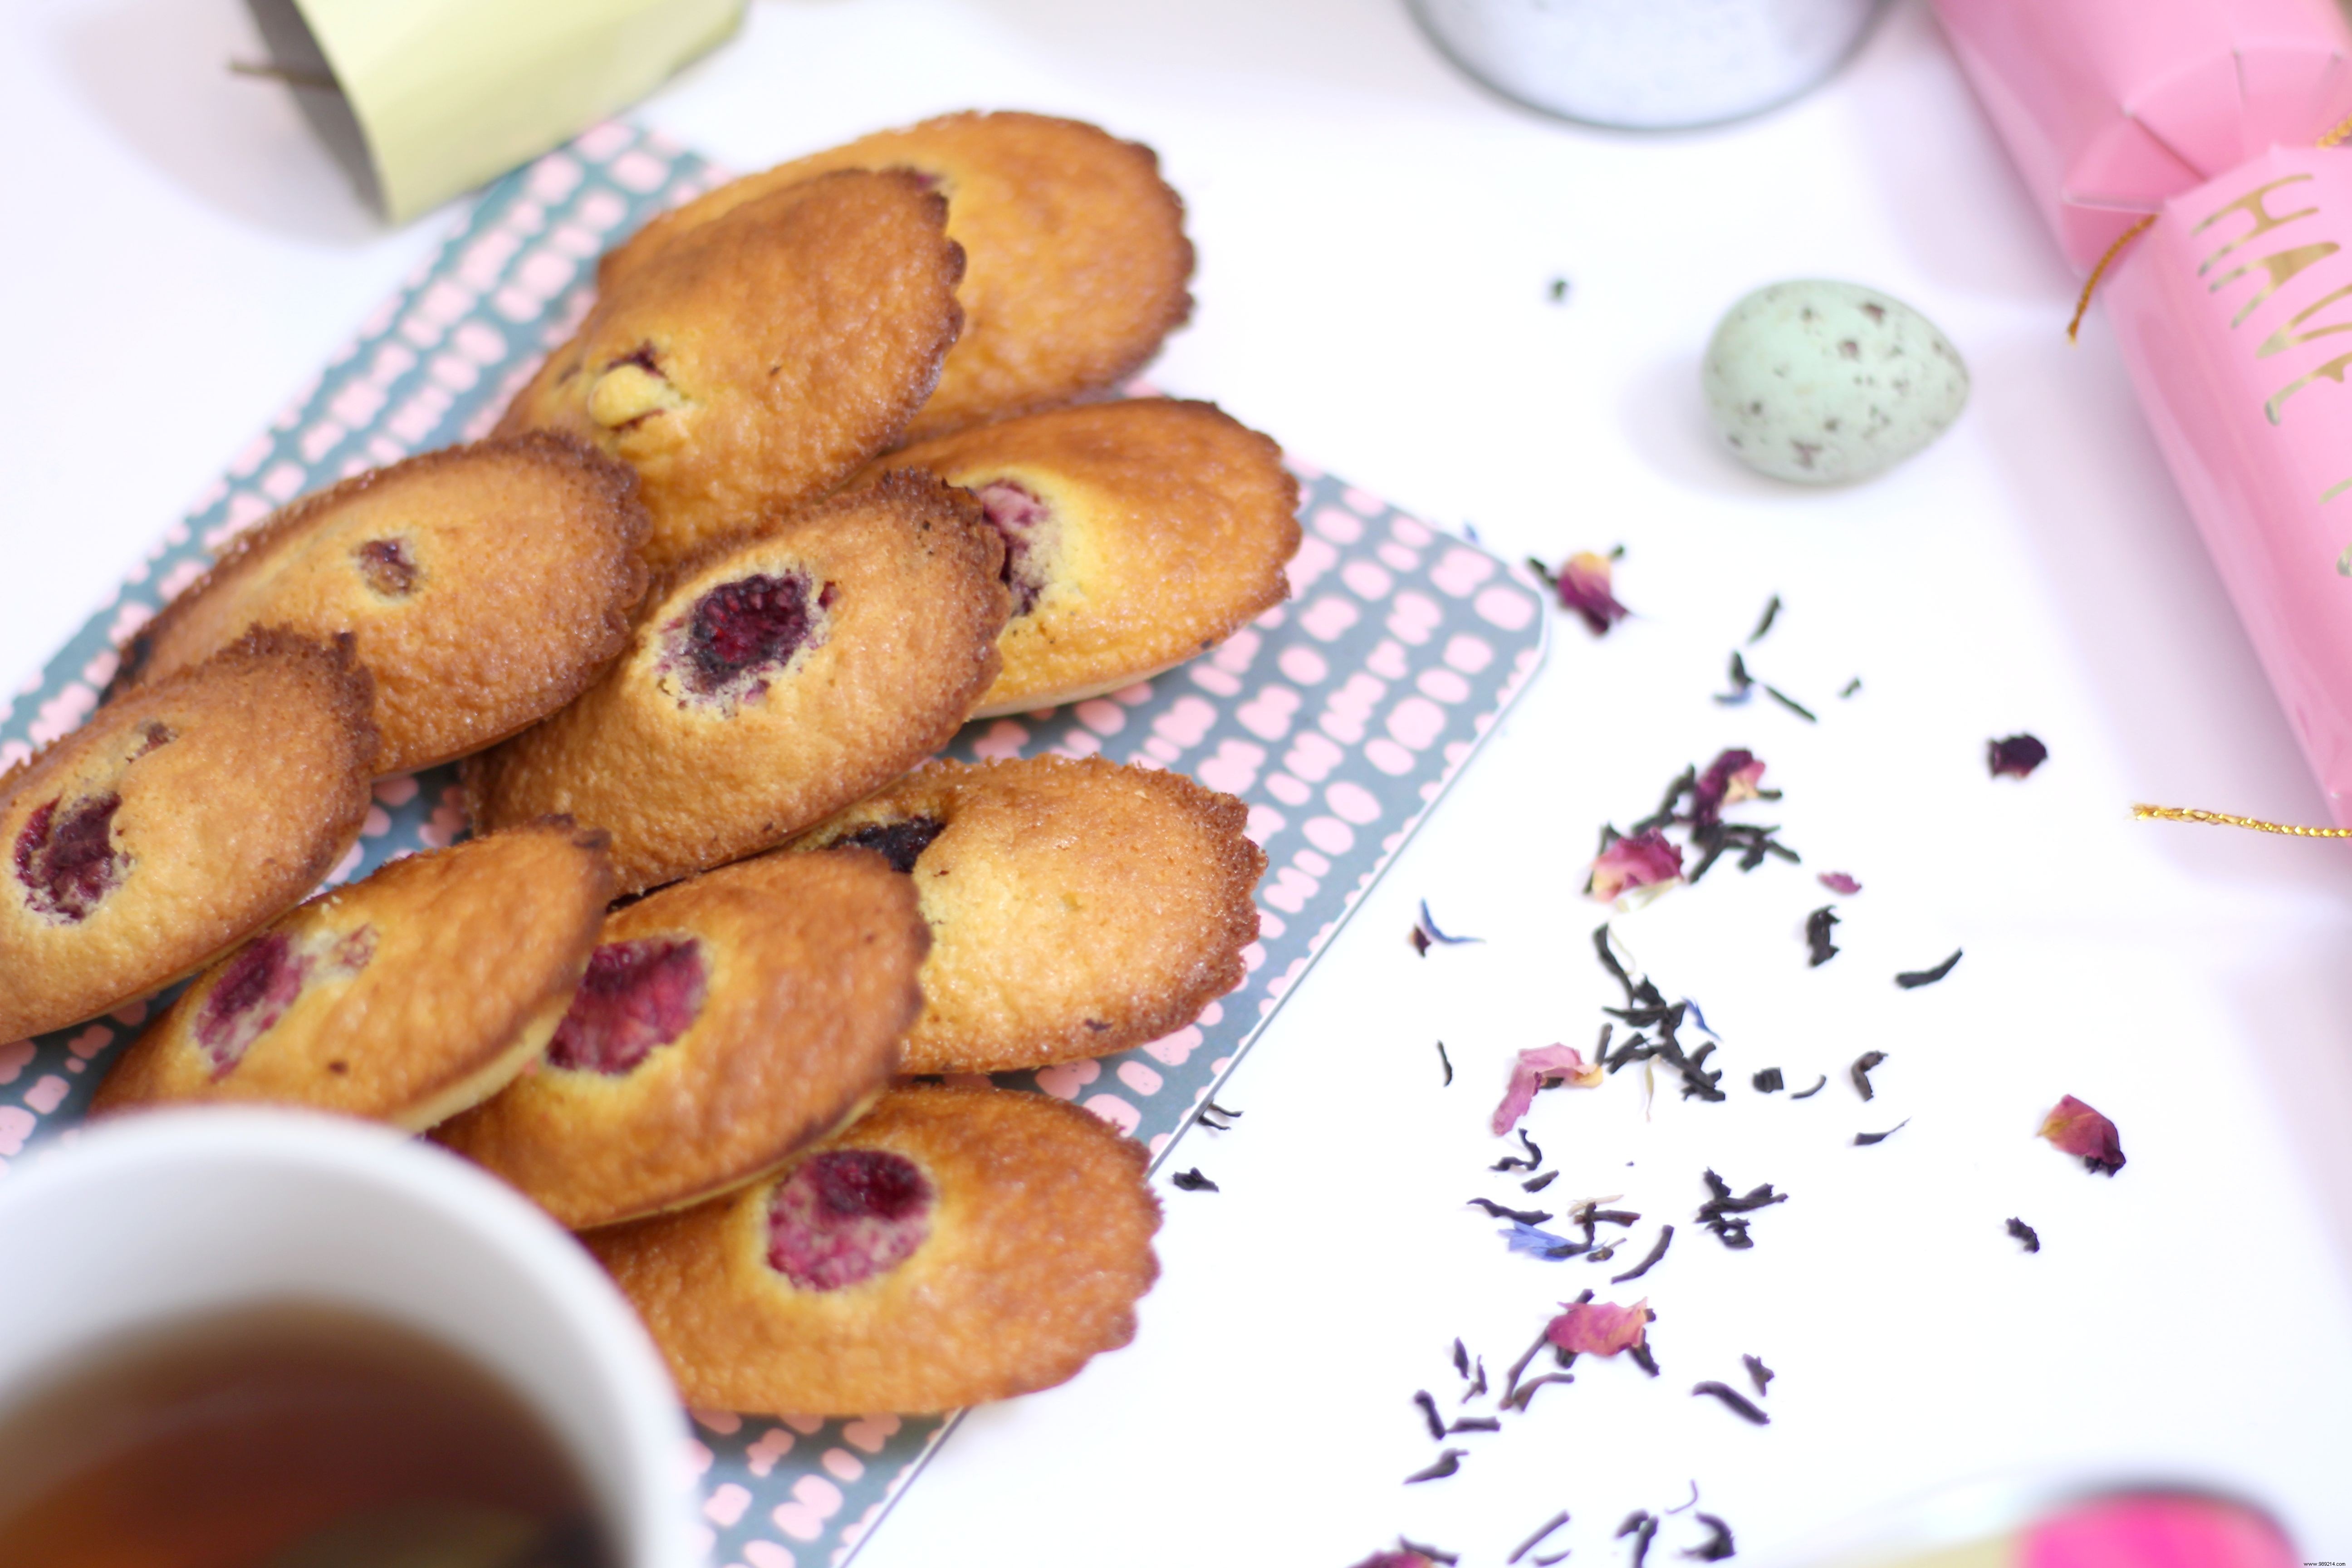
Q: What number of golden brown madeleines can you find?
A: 10